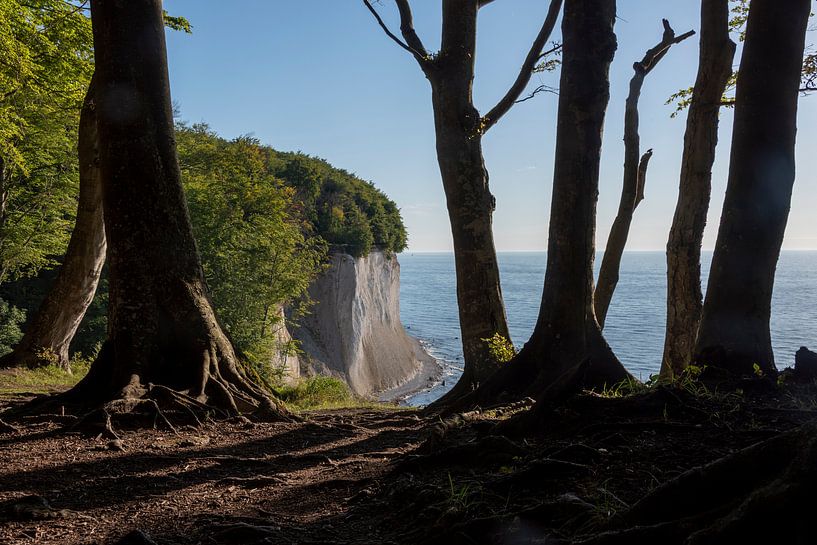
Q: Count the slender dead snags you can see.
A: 1